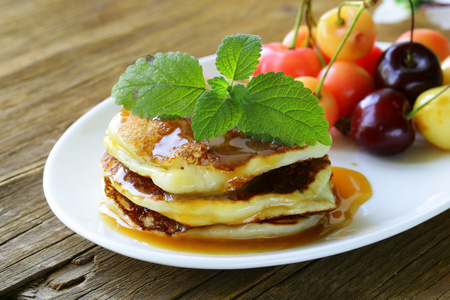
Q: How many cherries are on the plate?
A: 11